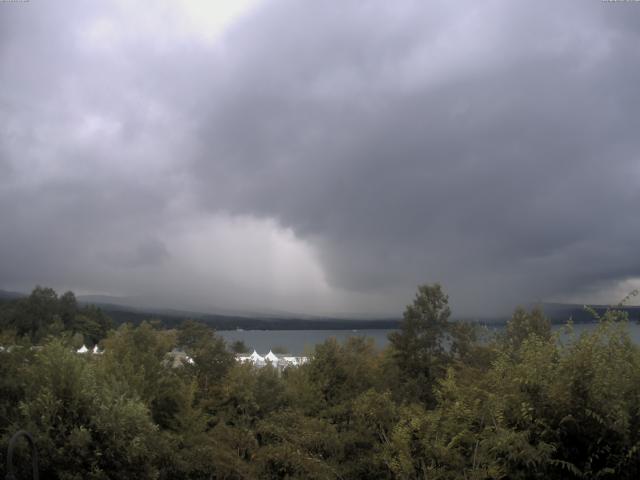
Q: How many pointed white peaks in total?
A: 4